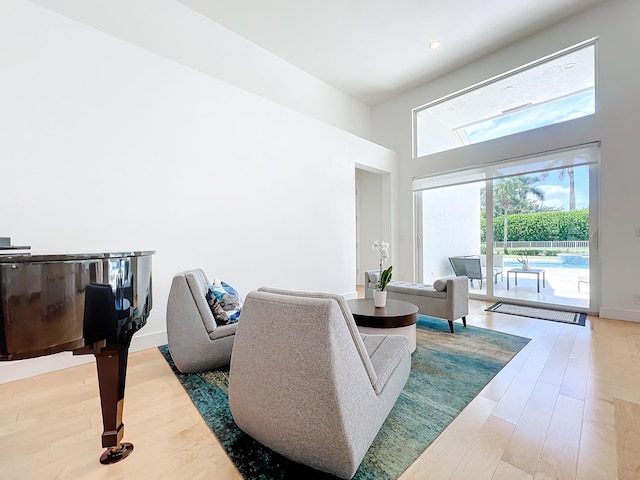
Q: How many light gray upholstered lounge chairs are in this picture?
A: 2